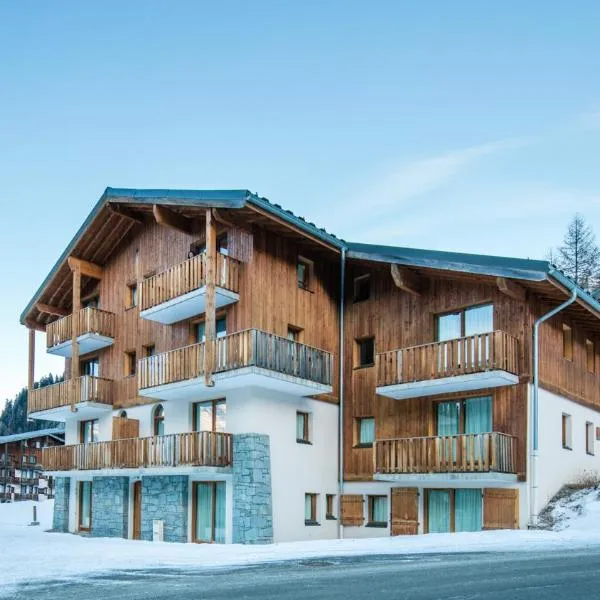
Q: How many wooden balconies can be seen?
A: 7